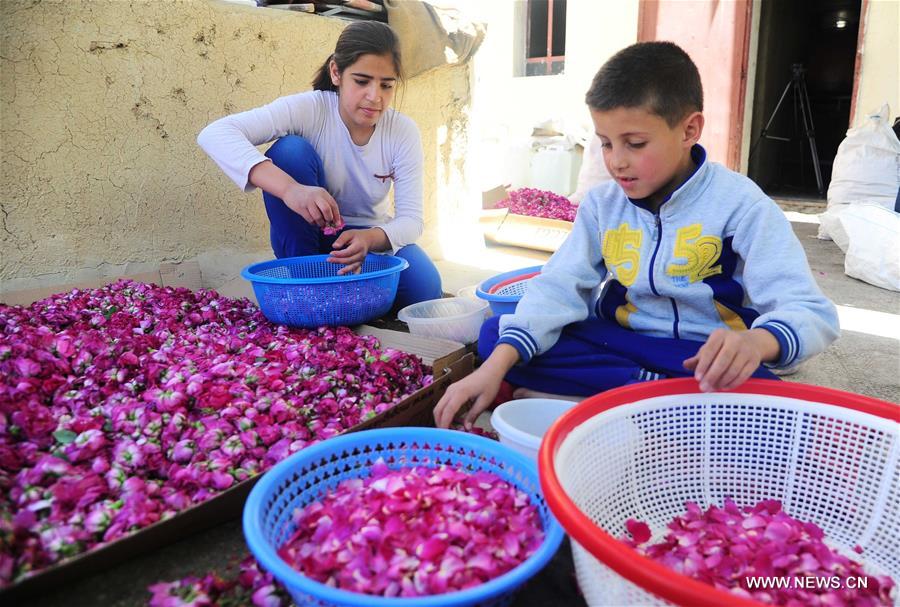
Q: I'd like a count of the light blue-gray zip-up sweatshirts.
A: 1